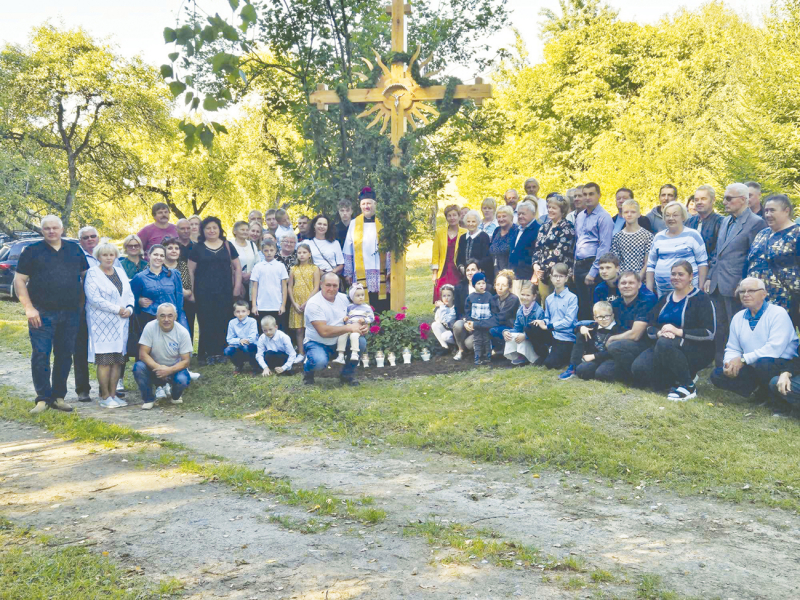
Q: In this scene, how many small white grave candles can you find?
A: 5